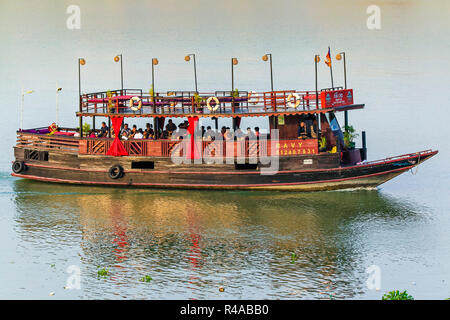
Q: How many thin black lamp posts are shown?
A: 8